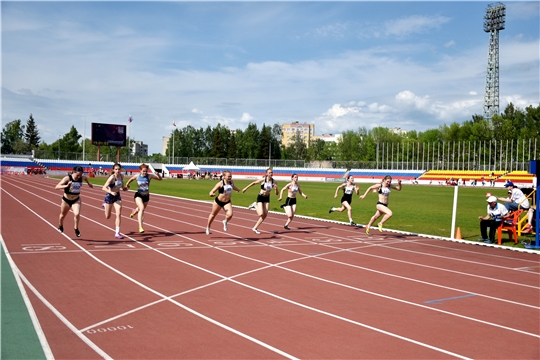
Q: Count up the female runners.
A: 8